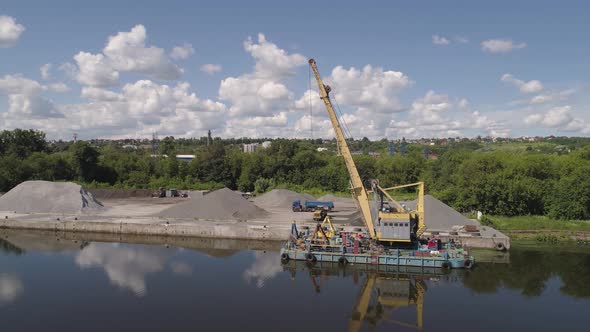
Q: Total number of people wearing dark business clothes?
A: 0